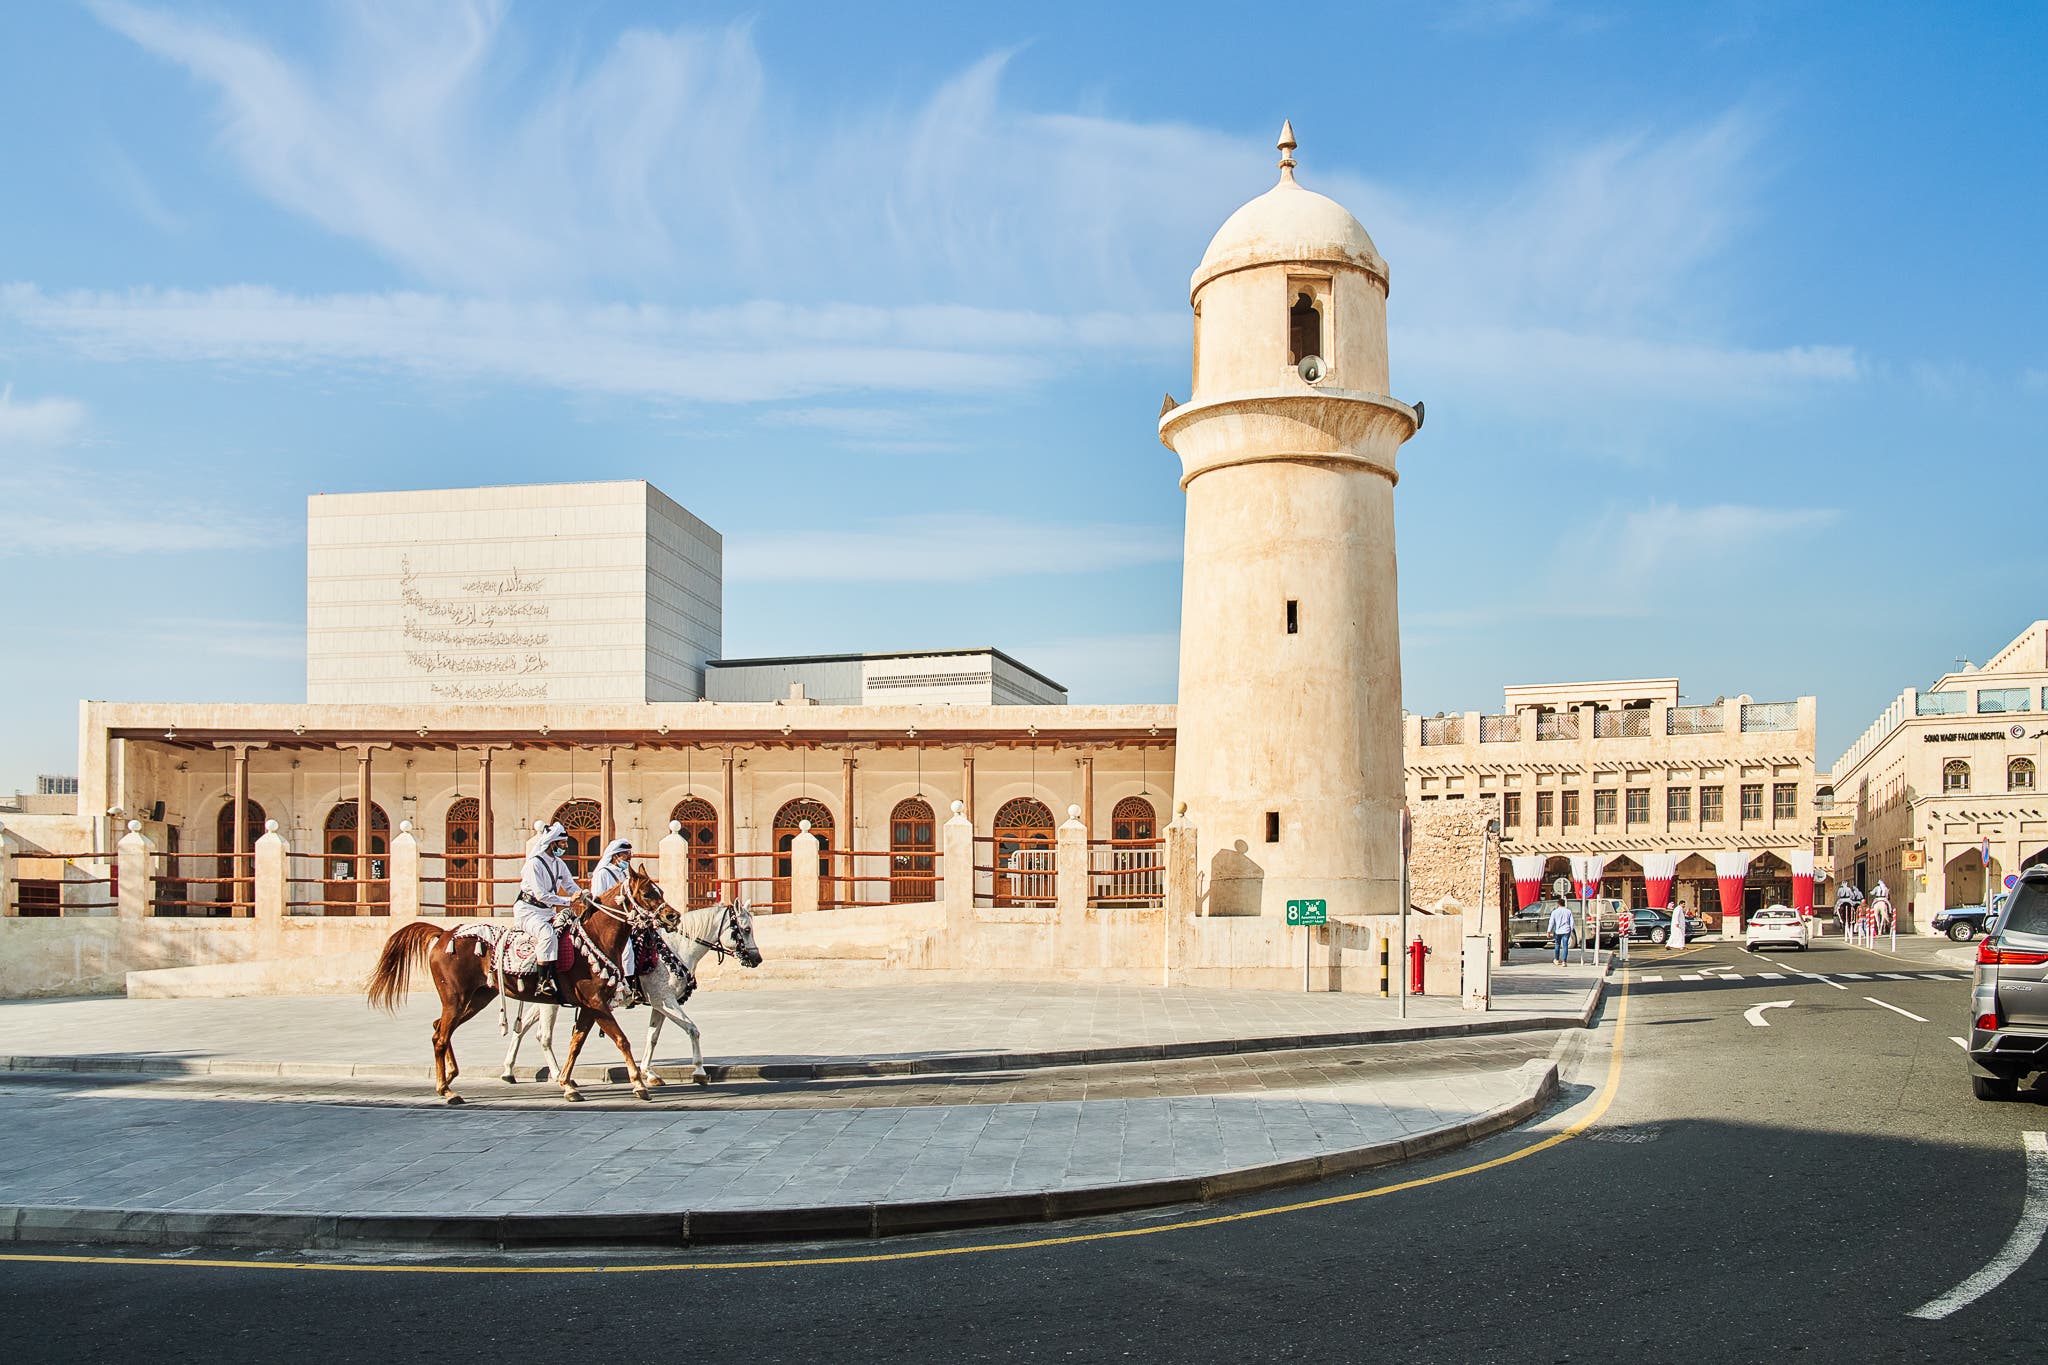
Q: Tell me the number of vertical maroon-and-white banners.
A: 5